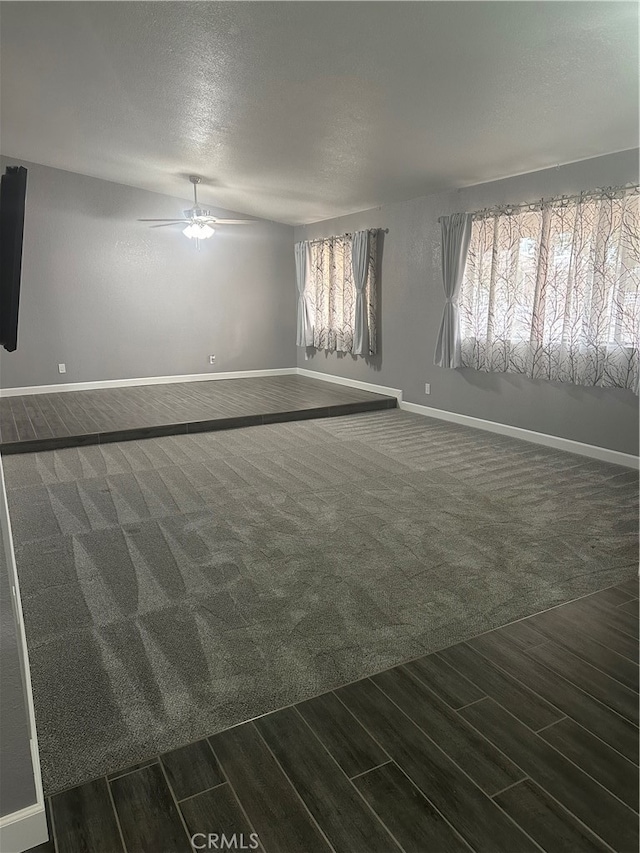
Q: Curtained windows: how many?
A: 2